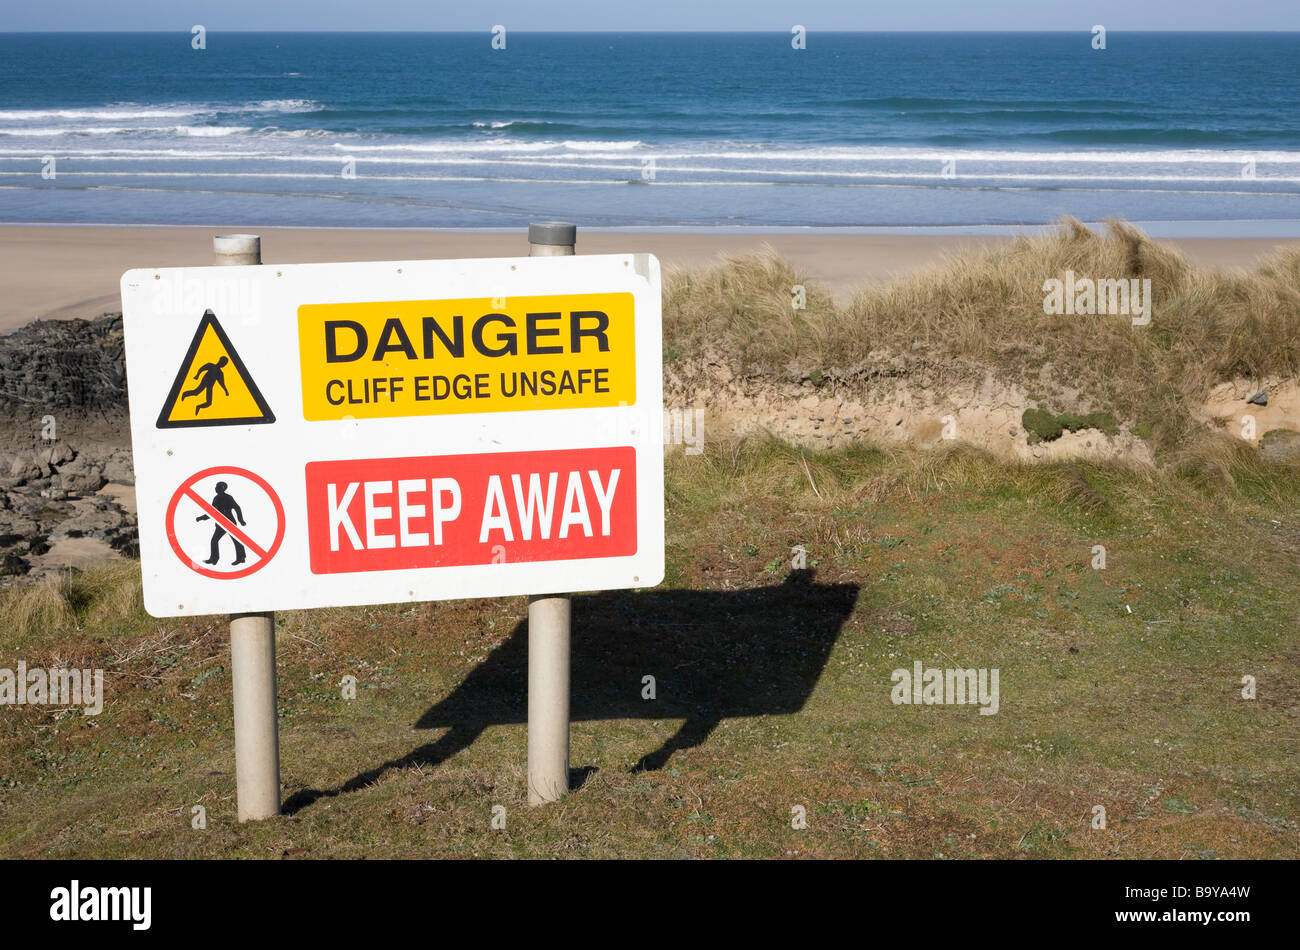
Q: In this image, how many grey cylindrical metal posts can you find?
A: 2